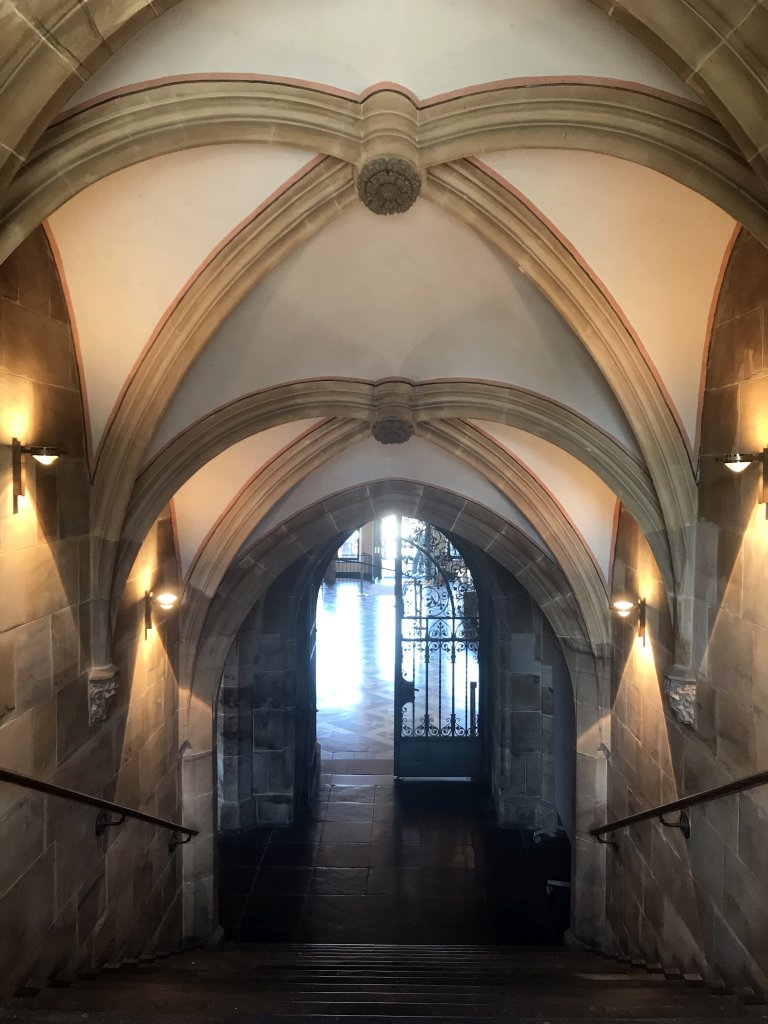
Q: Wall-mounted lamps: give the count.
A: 4